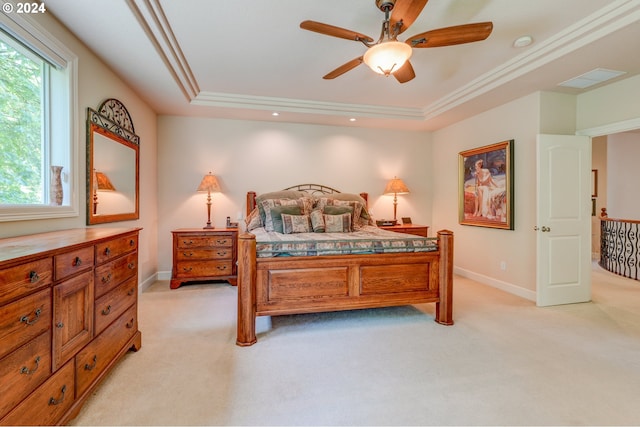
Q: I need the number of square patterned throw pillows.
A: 2